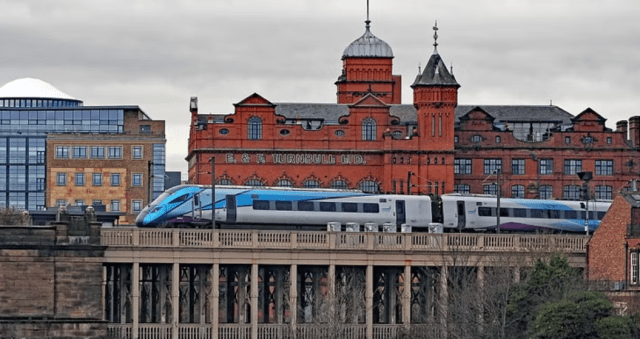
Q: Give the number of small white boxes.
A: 6